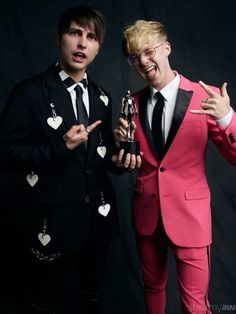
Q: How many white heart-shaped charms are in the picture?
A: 6